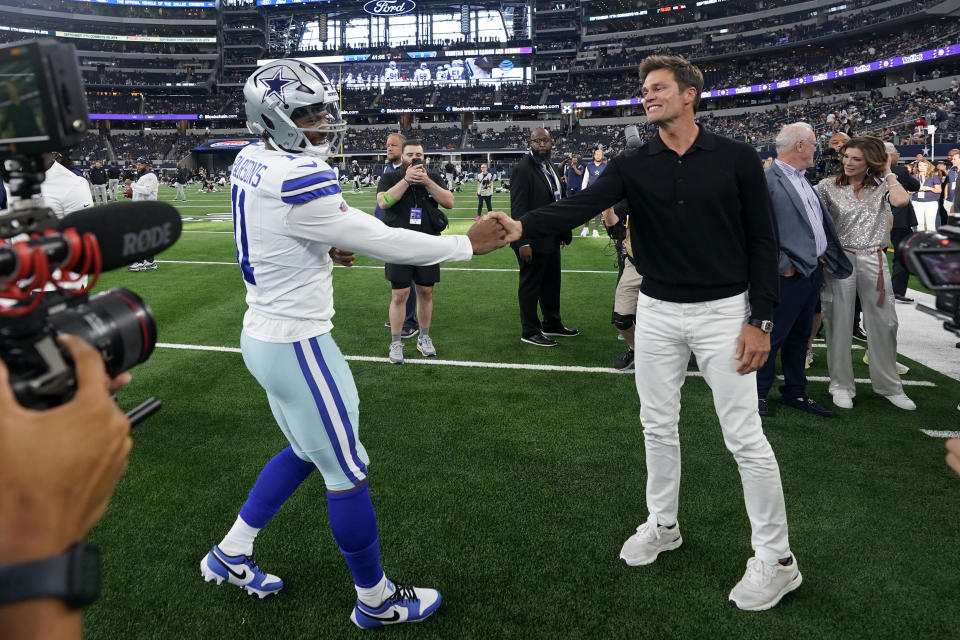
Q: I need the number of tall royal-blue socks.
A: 2